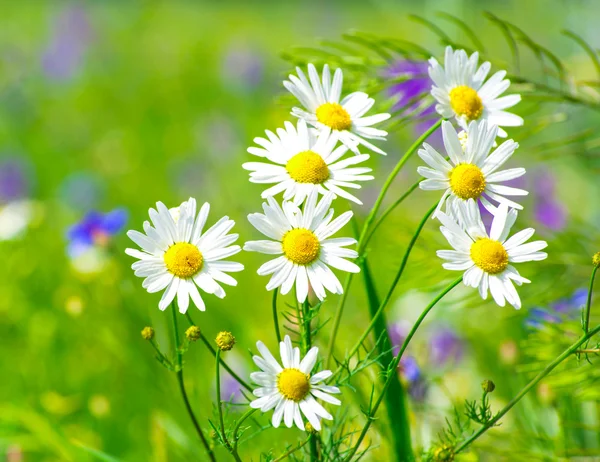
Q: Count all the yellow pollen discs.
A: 8